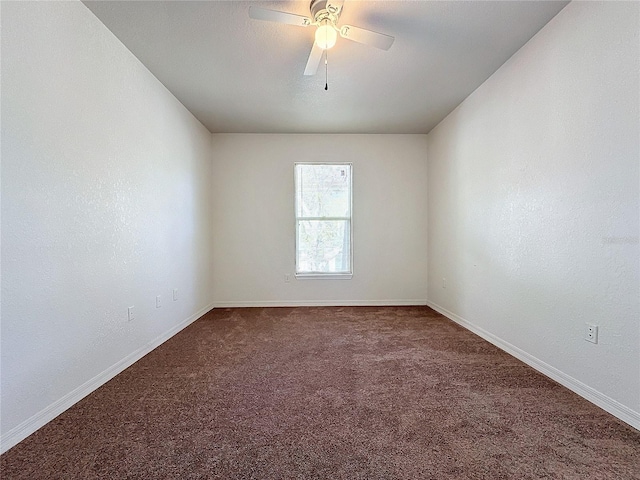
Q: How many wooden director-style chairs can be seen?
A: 0